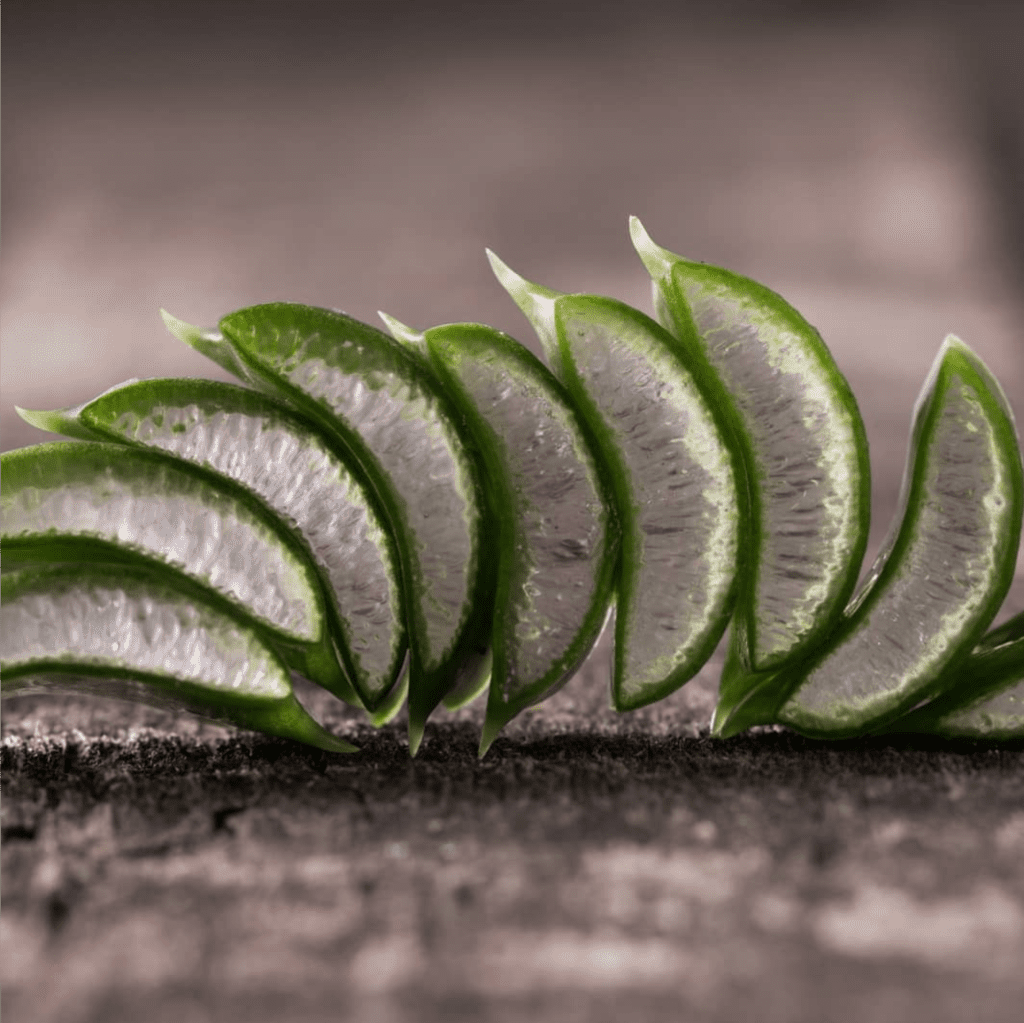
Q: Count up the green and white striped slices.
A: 9